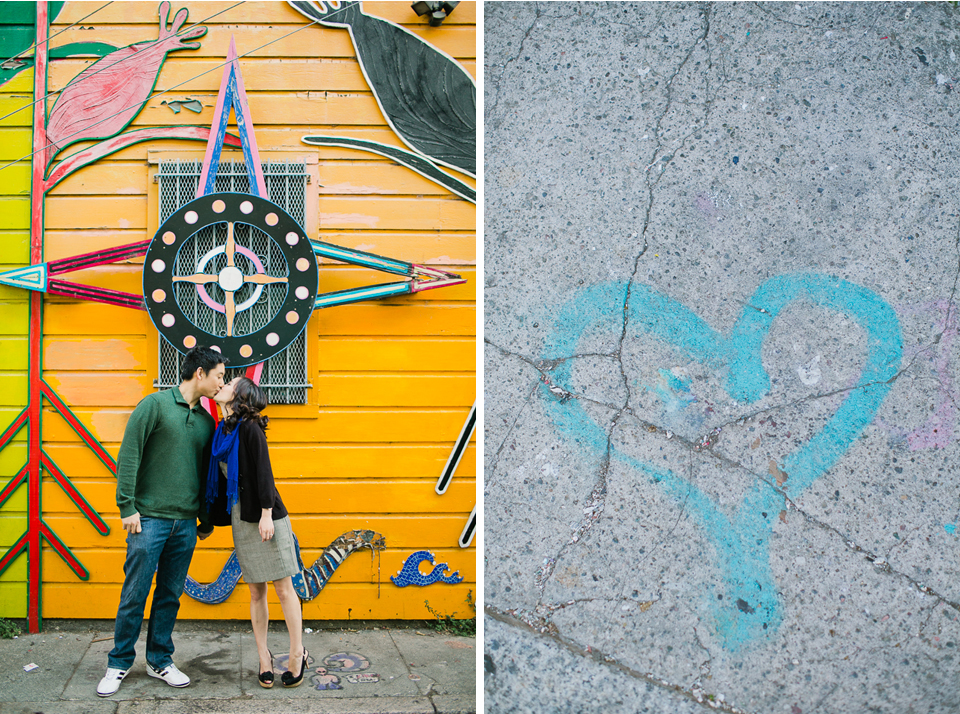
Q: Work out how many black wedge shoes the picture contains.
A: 2